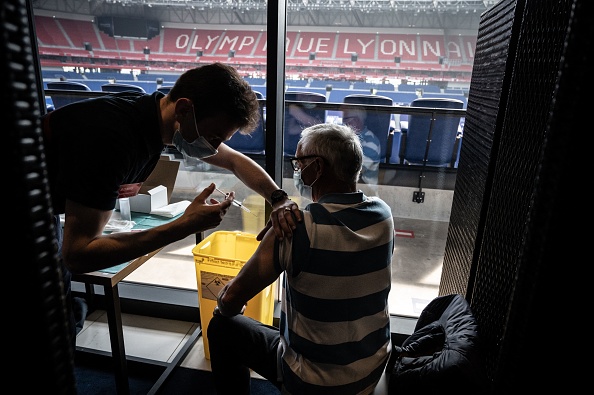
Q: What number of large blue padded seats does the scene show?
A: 7